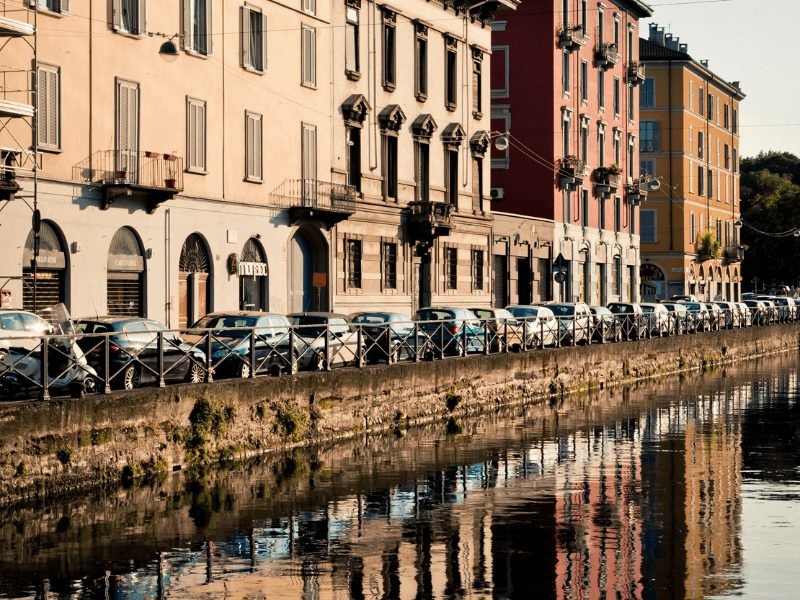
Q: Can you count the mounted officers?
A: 0